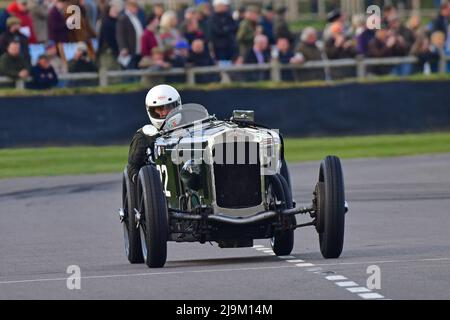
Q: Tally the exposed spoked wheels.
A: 4